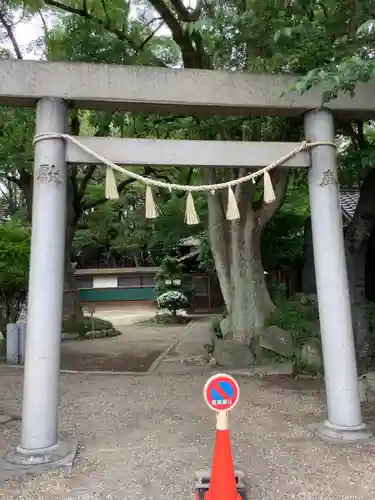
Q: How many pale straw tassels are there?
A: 5